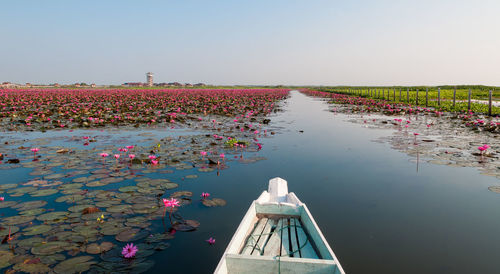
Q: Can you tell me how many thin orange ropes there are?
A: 0